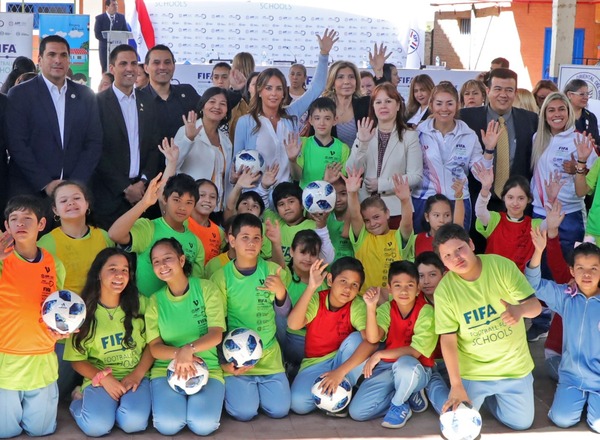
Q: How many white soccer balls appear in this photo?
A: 7